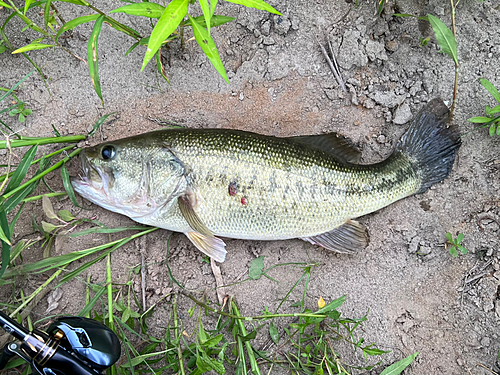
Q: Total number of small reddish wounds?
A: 2